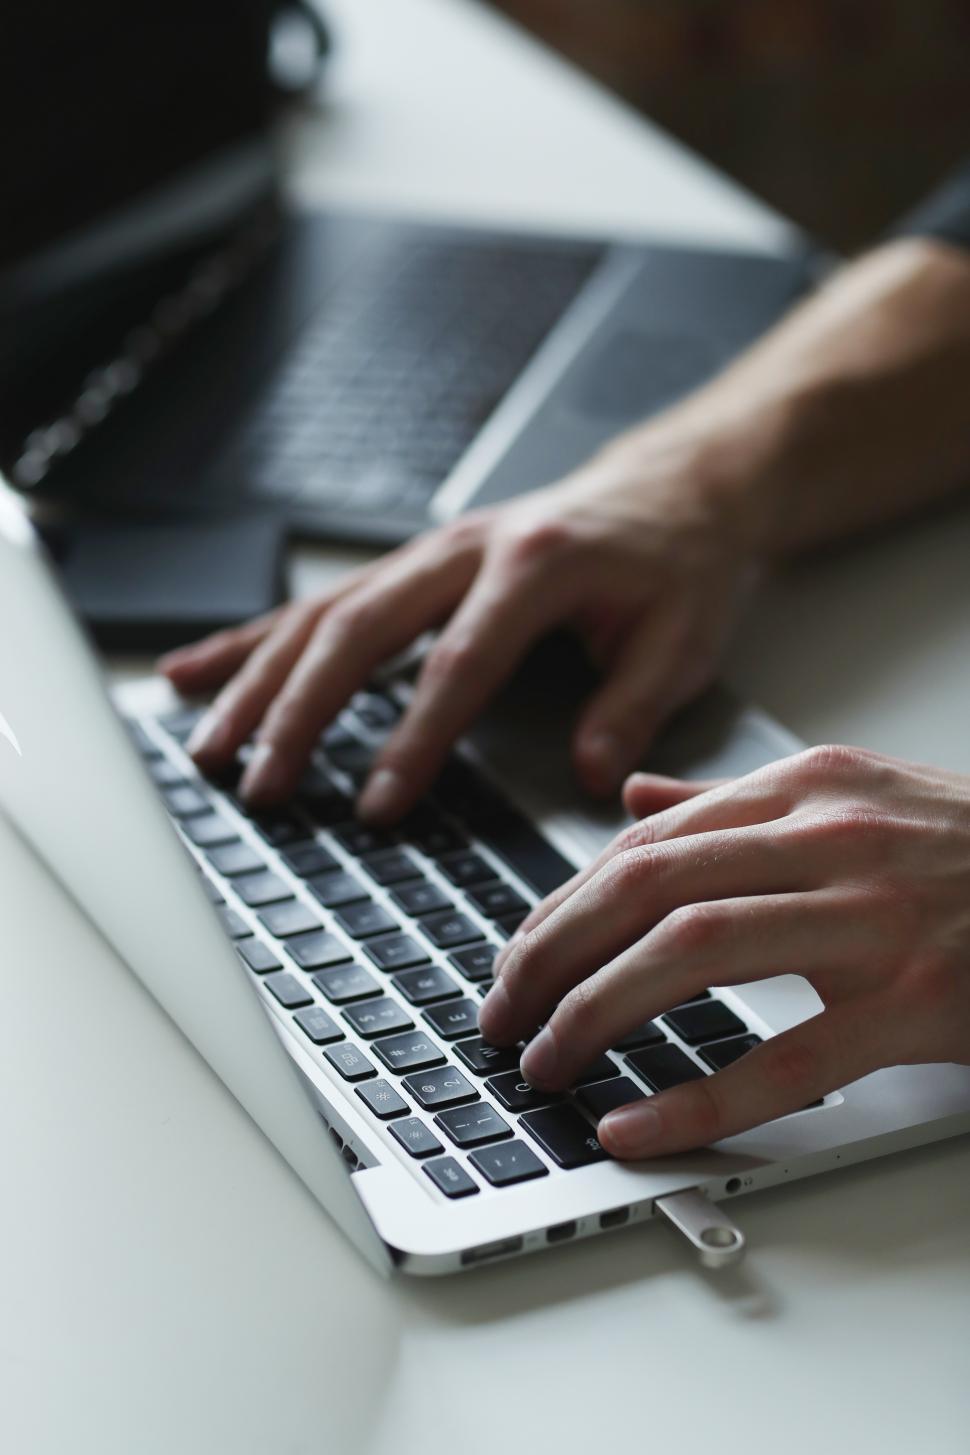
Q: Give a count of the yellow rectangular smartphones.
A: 0